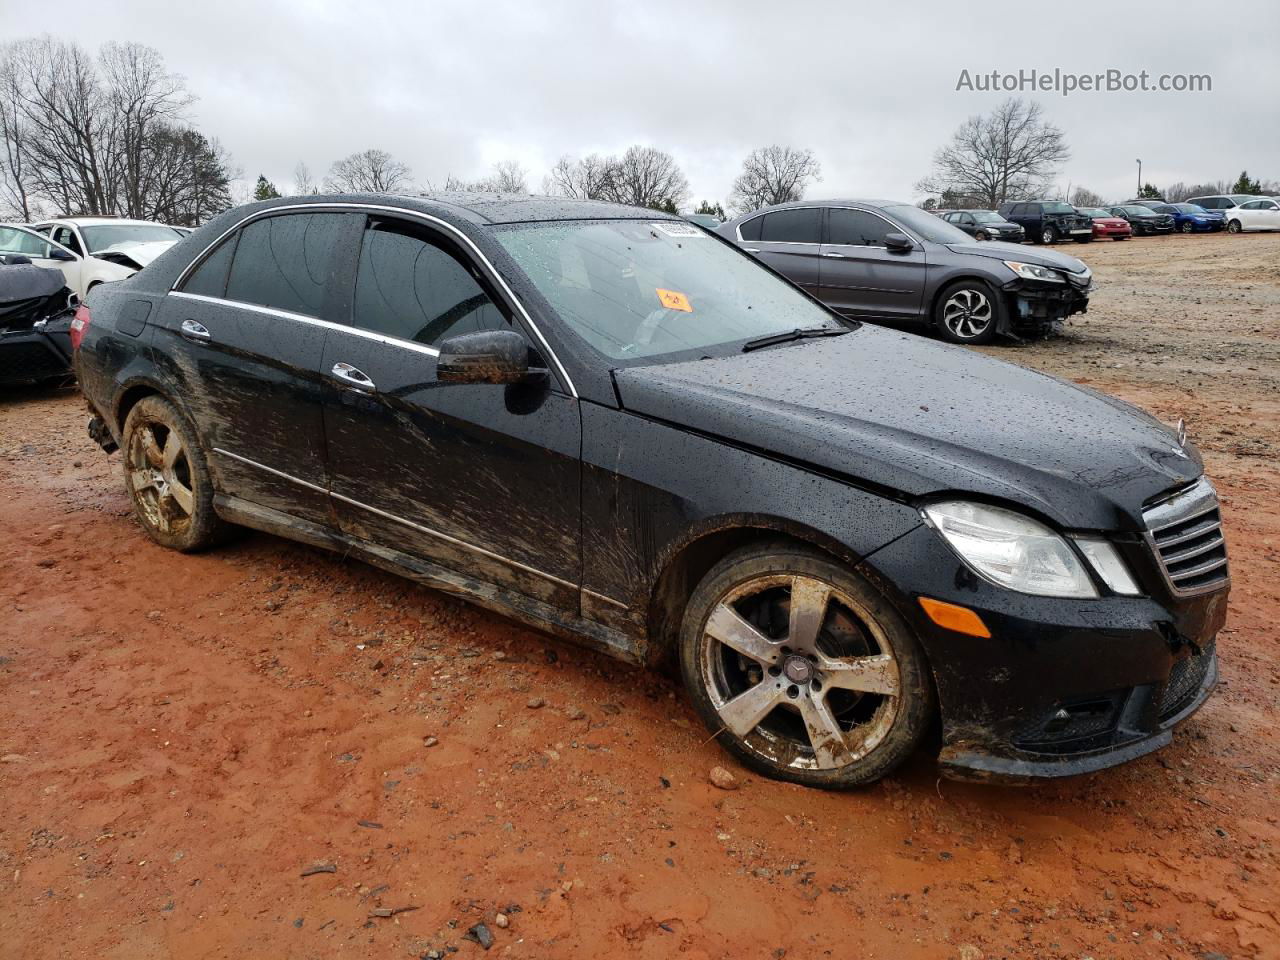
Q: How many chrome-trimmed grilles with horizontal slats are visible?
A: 1